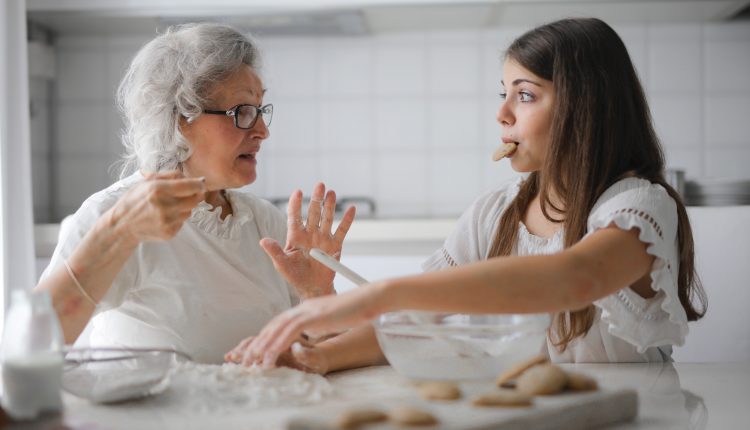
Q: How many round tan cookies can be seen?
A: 8